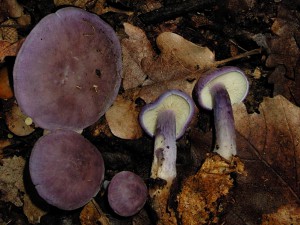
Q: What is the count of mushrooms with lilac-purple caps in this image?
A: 5